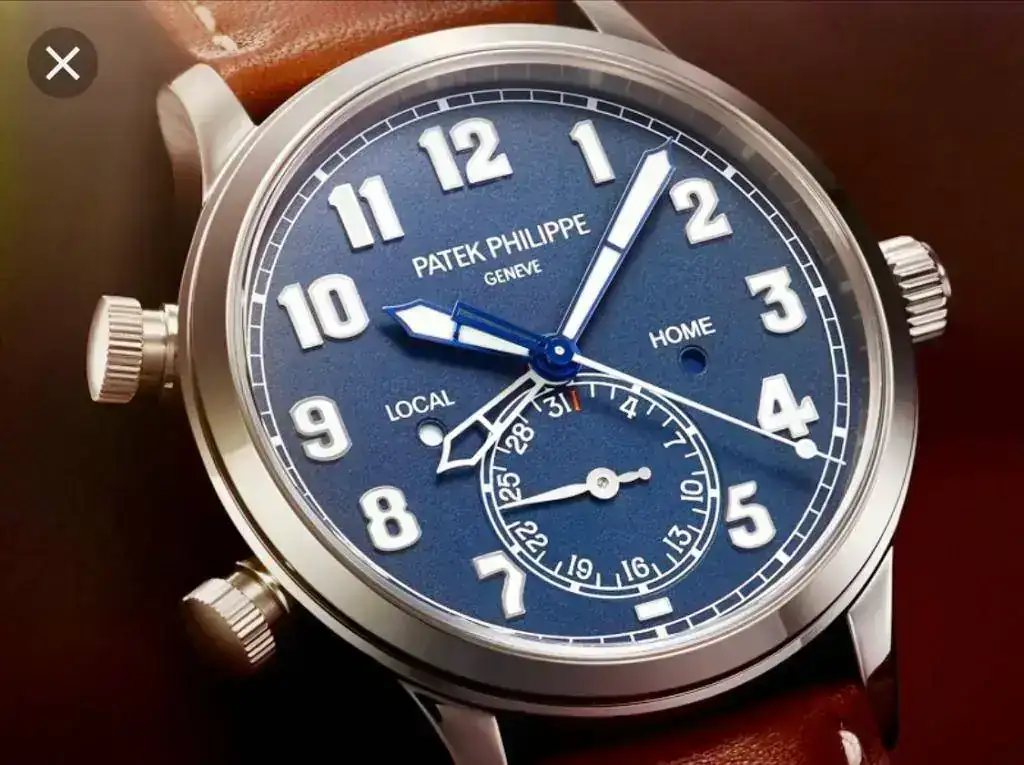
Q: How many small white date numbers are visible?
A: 10